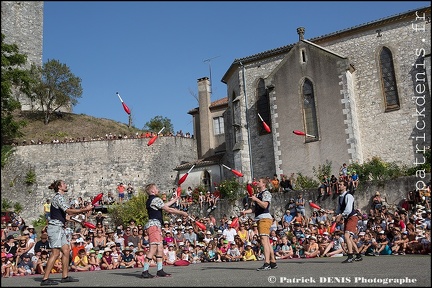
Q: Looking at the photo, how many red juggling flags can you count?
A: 14